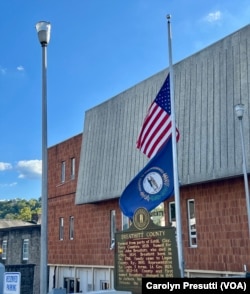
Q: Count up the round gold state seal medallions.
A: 1